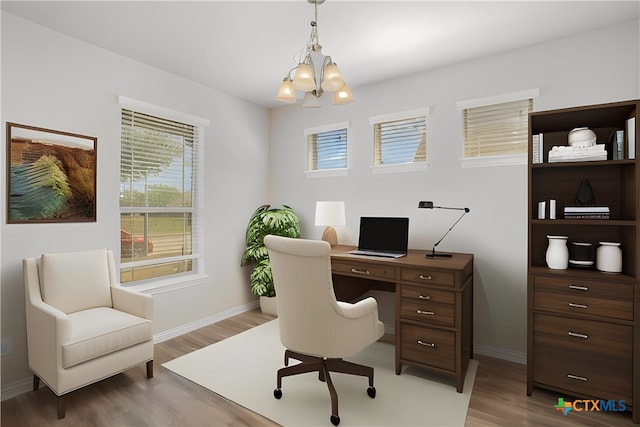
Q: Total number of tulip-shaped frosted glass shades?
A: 5